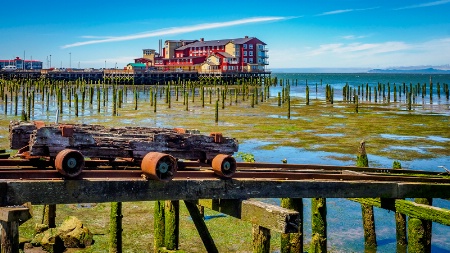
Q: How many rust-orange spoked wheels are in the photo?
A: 3